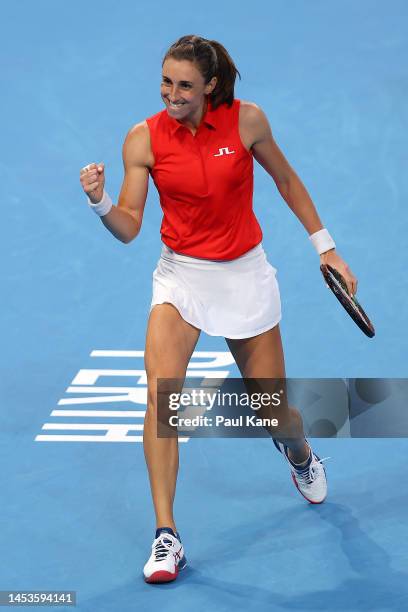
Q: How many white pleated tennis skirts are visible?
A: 1